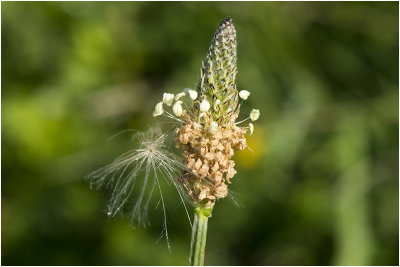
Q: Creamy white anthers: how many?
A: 10